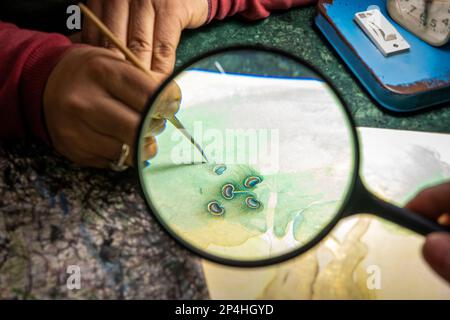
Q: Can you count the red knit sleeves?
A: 2